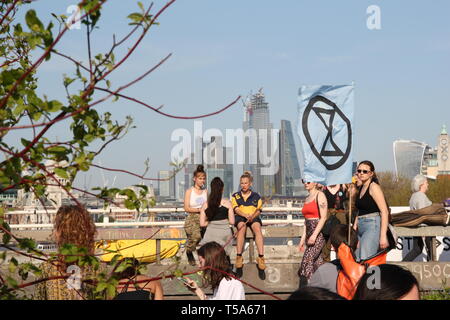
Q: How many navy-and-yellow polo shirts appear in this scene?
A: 1